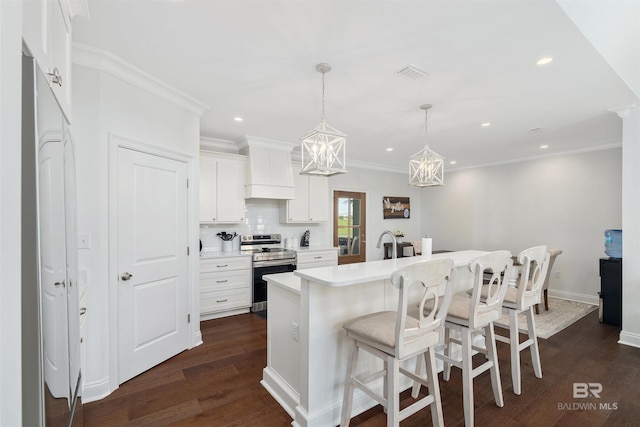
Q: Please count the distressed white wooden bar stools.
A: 3